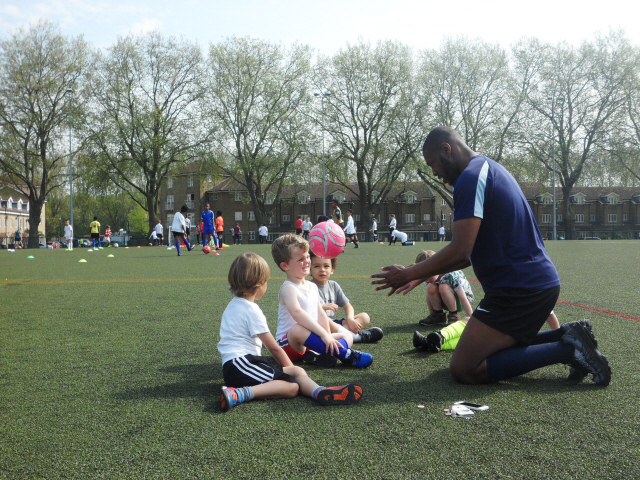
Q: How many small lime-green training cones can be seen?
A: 3